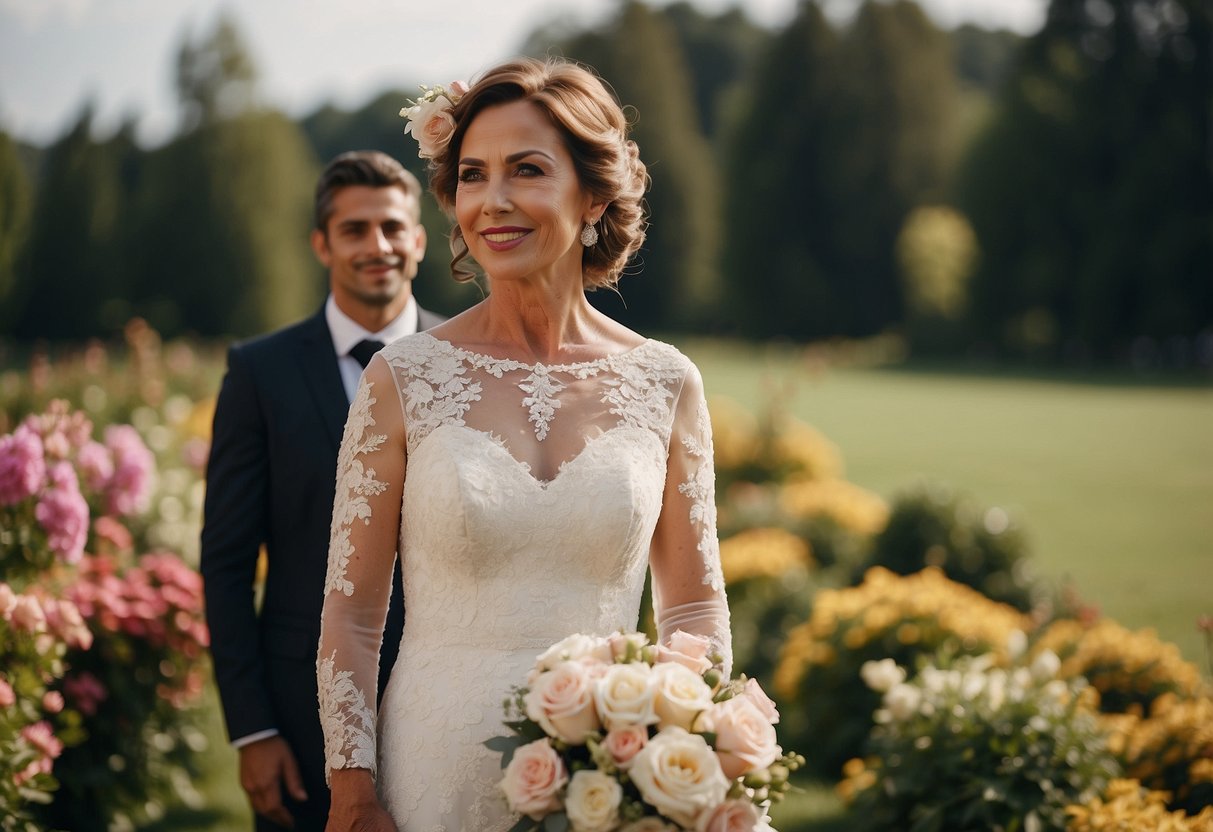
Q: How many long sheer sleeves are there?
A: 2